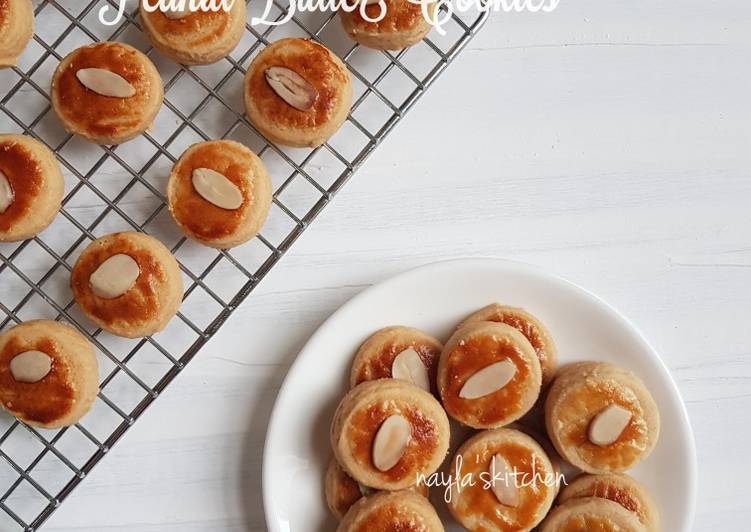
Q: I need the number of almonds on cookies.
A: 12